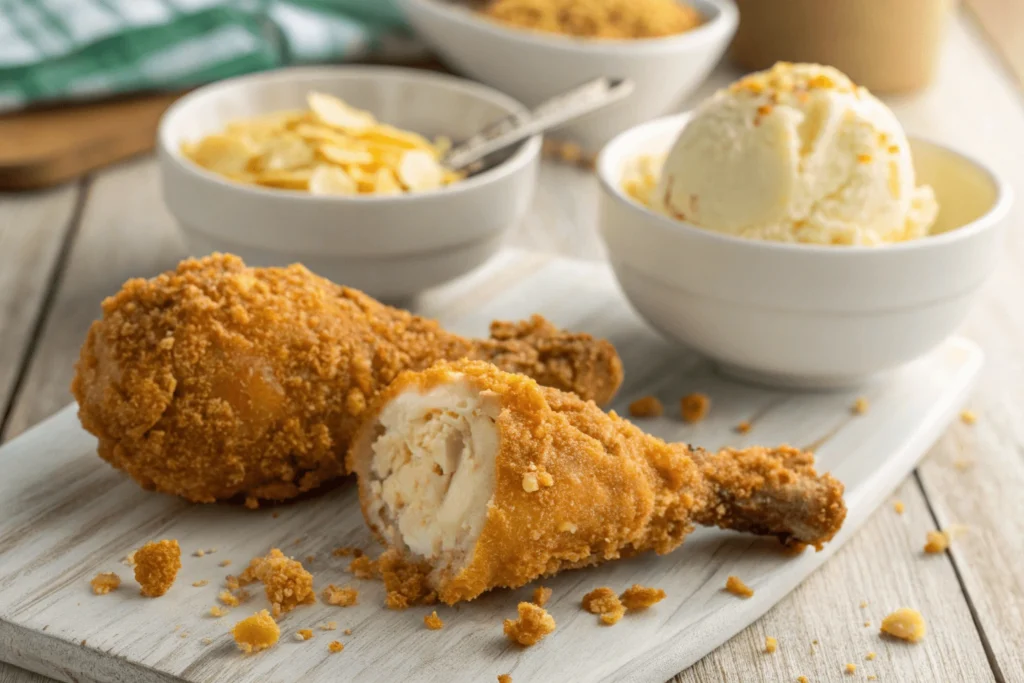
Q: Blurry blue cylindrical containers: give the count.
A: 0